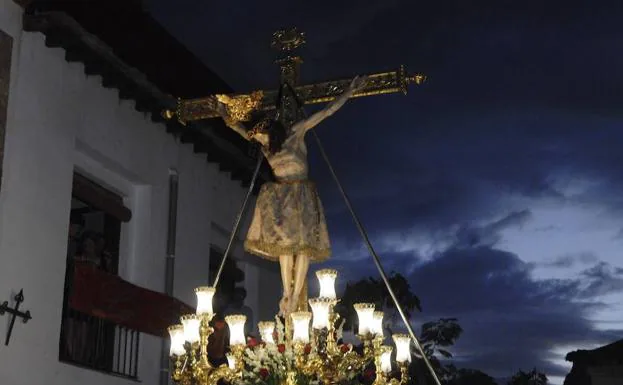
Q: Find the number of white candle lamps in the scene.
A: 13